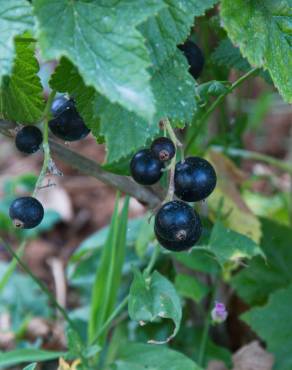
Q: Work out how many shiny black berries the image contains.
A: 9